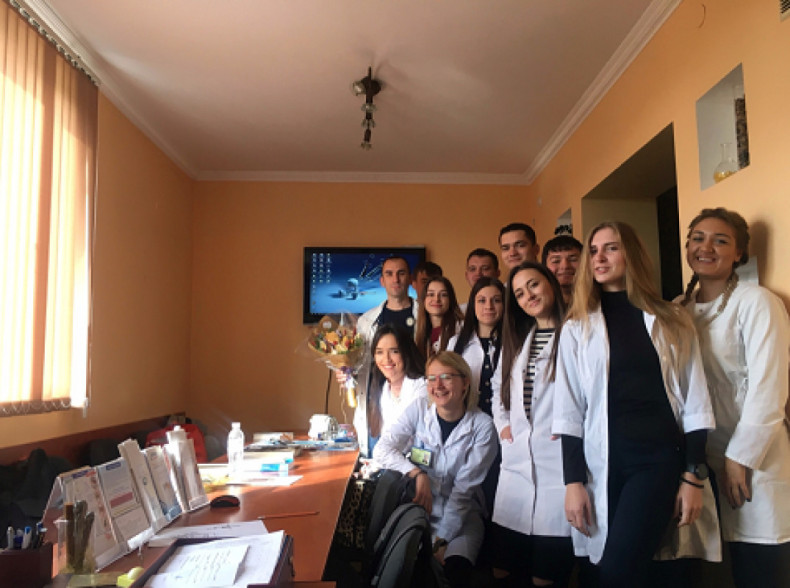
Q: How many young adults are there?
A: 12